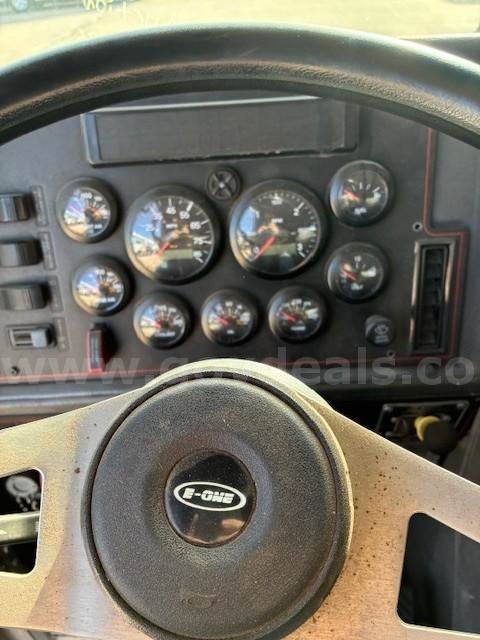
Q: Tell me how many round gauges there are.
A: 9